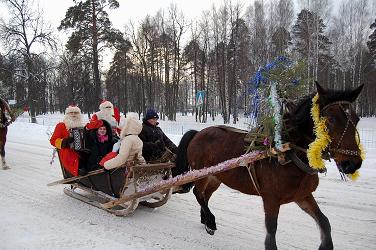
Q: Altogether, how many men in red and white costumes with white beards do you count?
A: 2